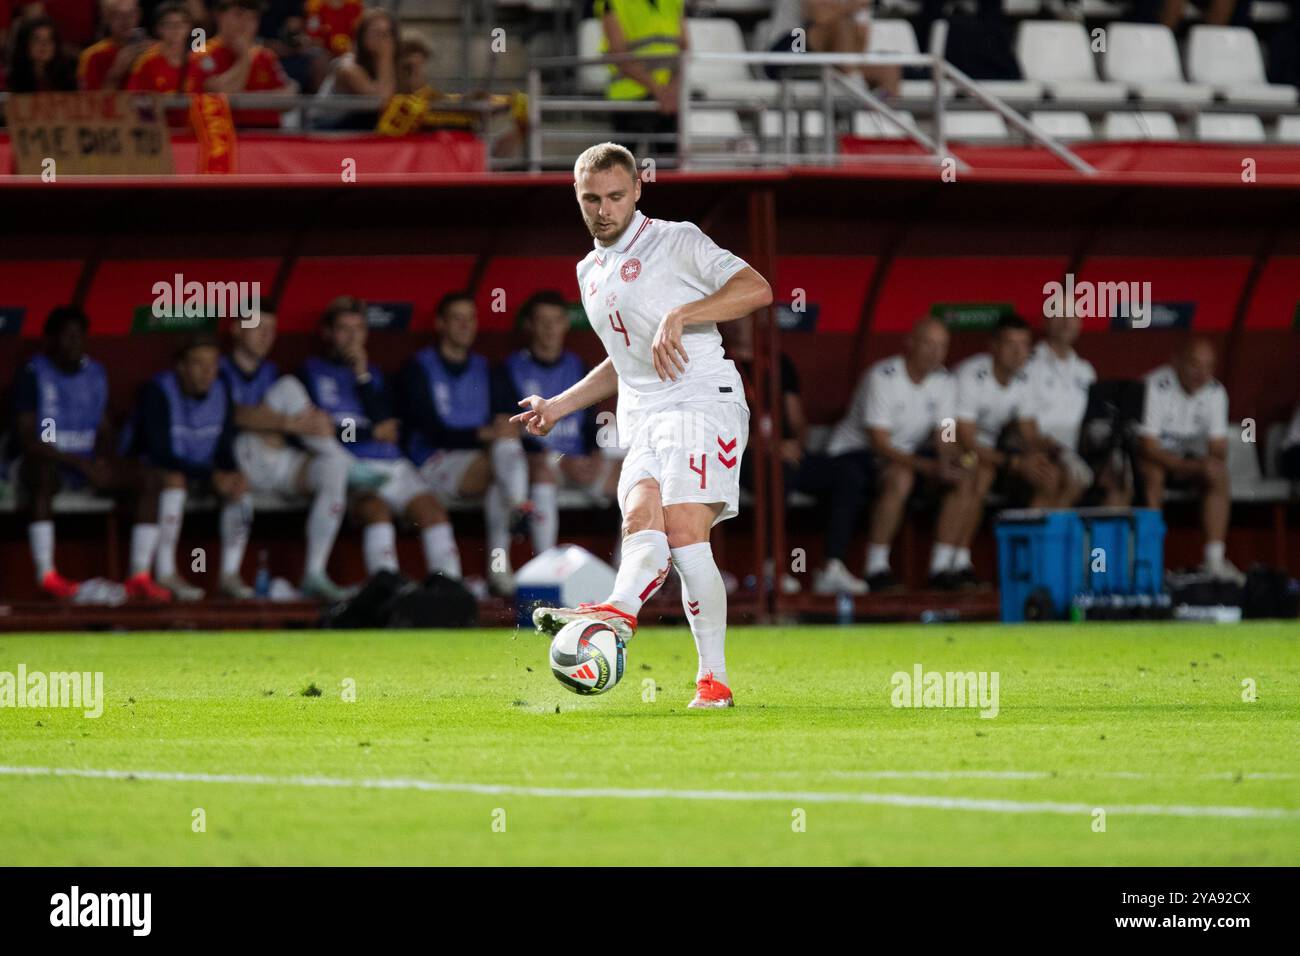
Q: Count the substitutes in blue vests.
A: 6